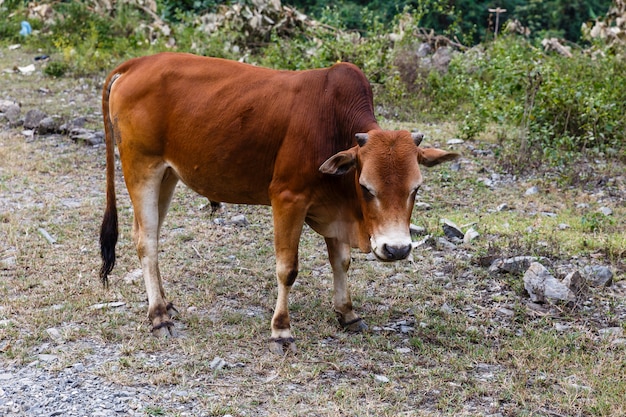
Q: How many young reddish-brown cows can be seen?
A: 1